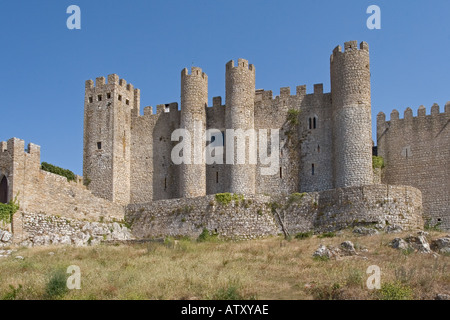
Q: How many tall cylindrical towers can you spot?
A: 3